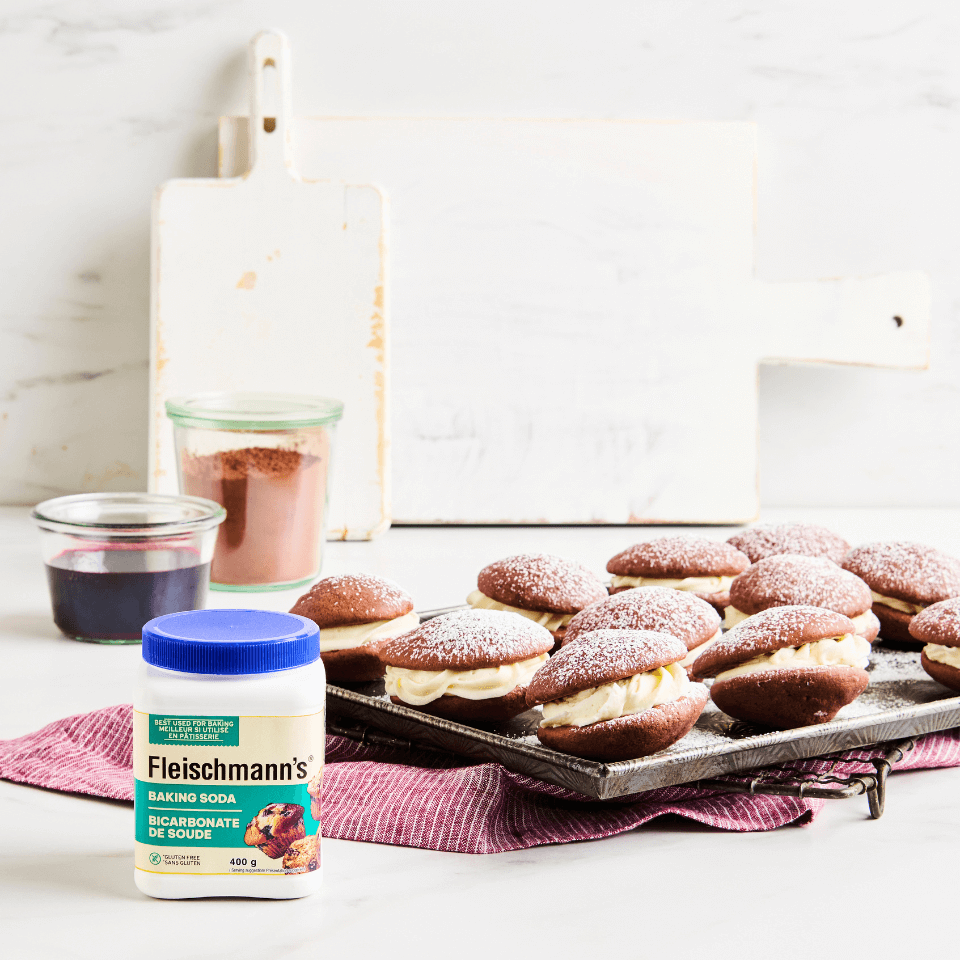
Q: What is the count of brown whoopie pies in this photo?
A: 11